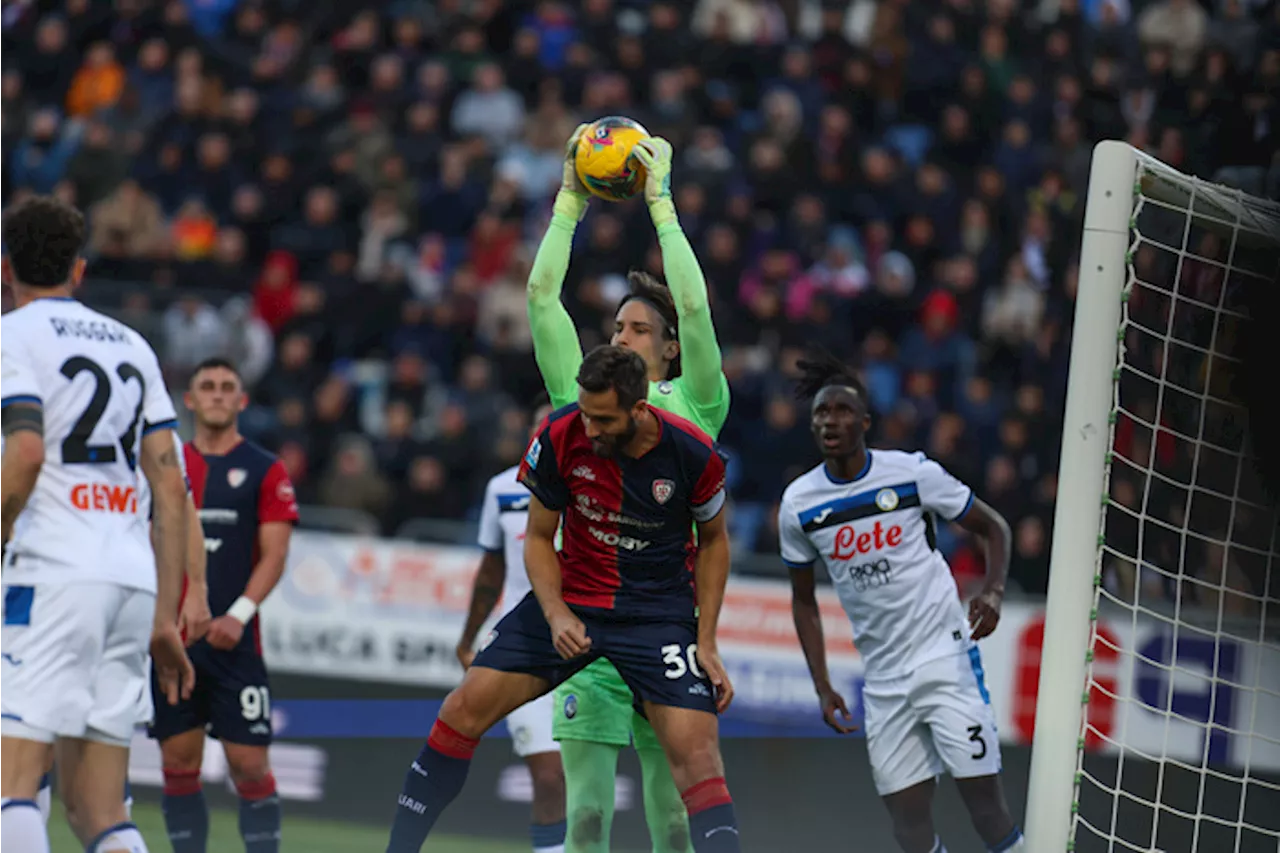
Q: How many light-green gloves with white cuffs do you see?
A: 2